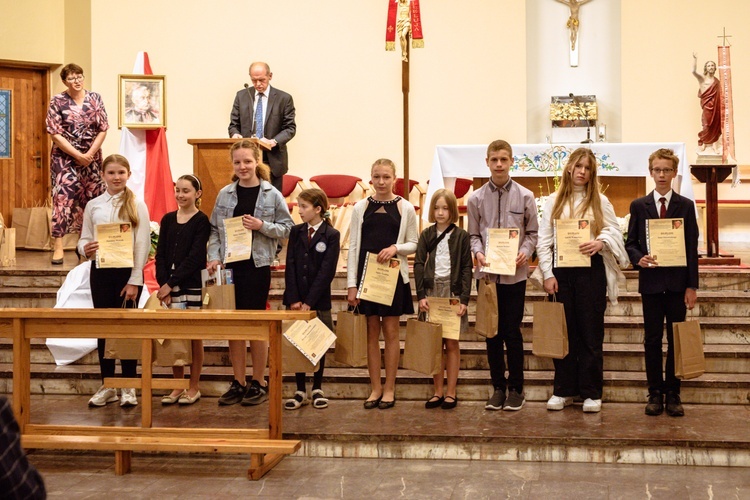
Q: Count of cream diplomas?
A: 8